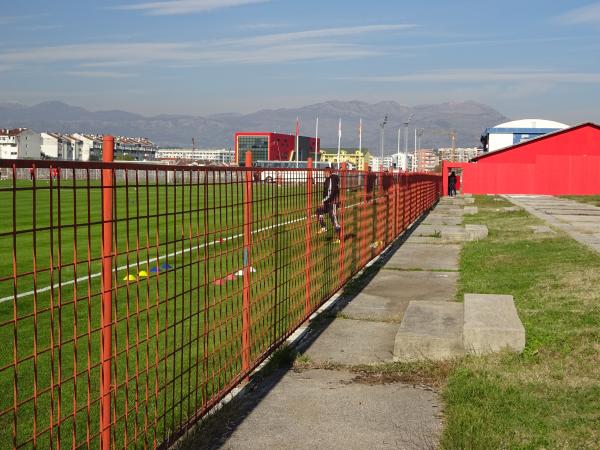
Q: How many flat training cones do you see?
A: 8